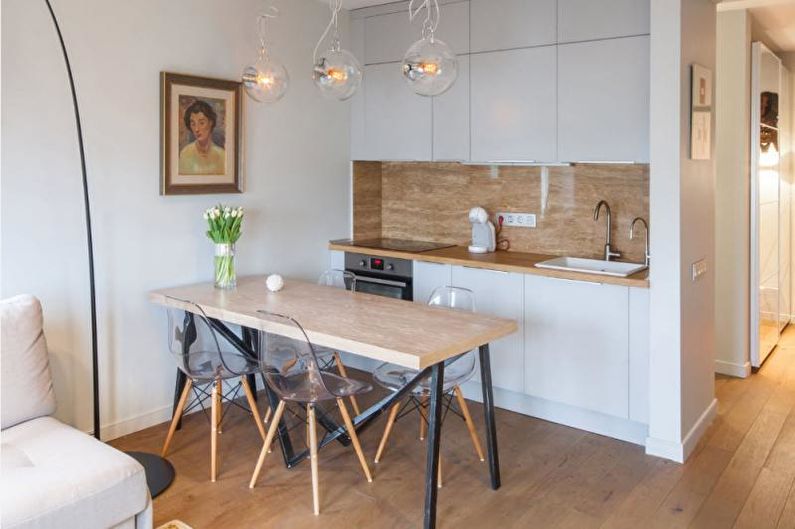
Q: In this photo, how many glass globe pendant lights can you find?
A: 3